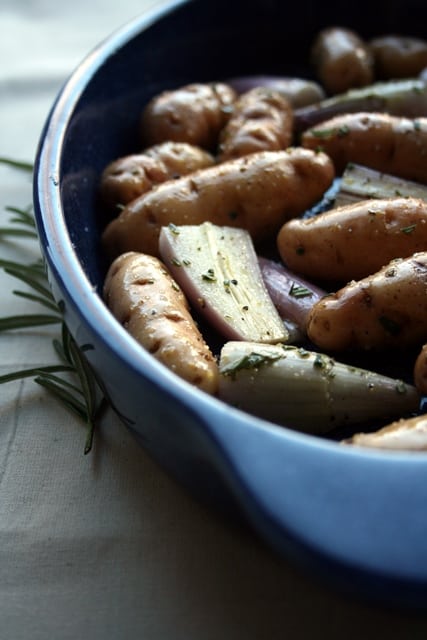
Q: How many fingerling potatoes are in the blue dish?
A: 12